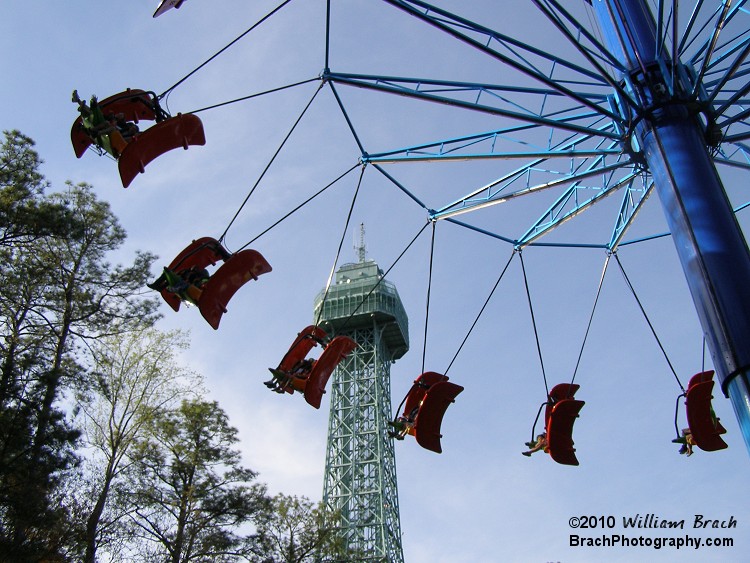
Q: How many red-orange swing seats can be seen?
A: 6